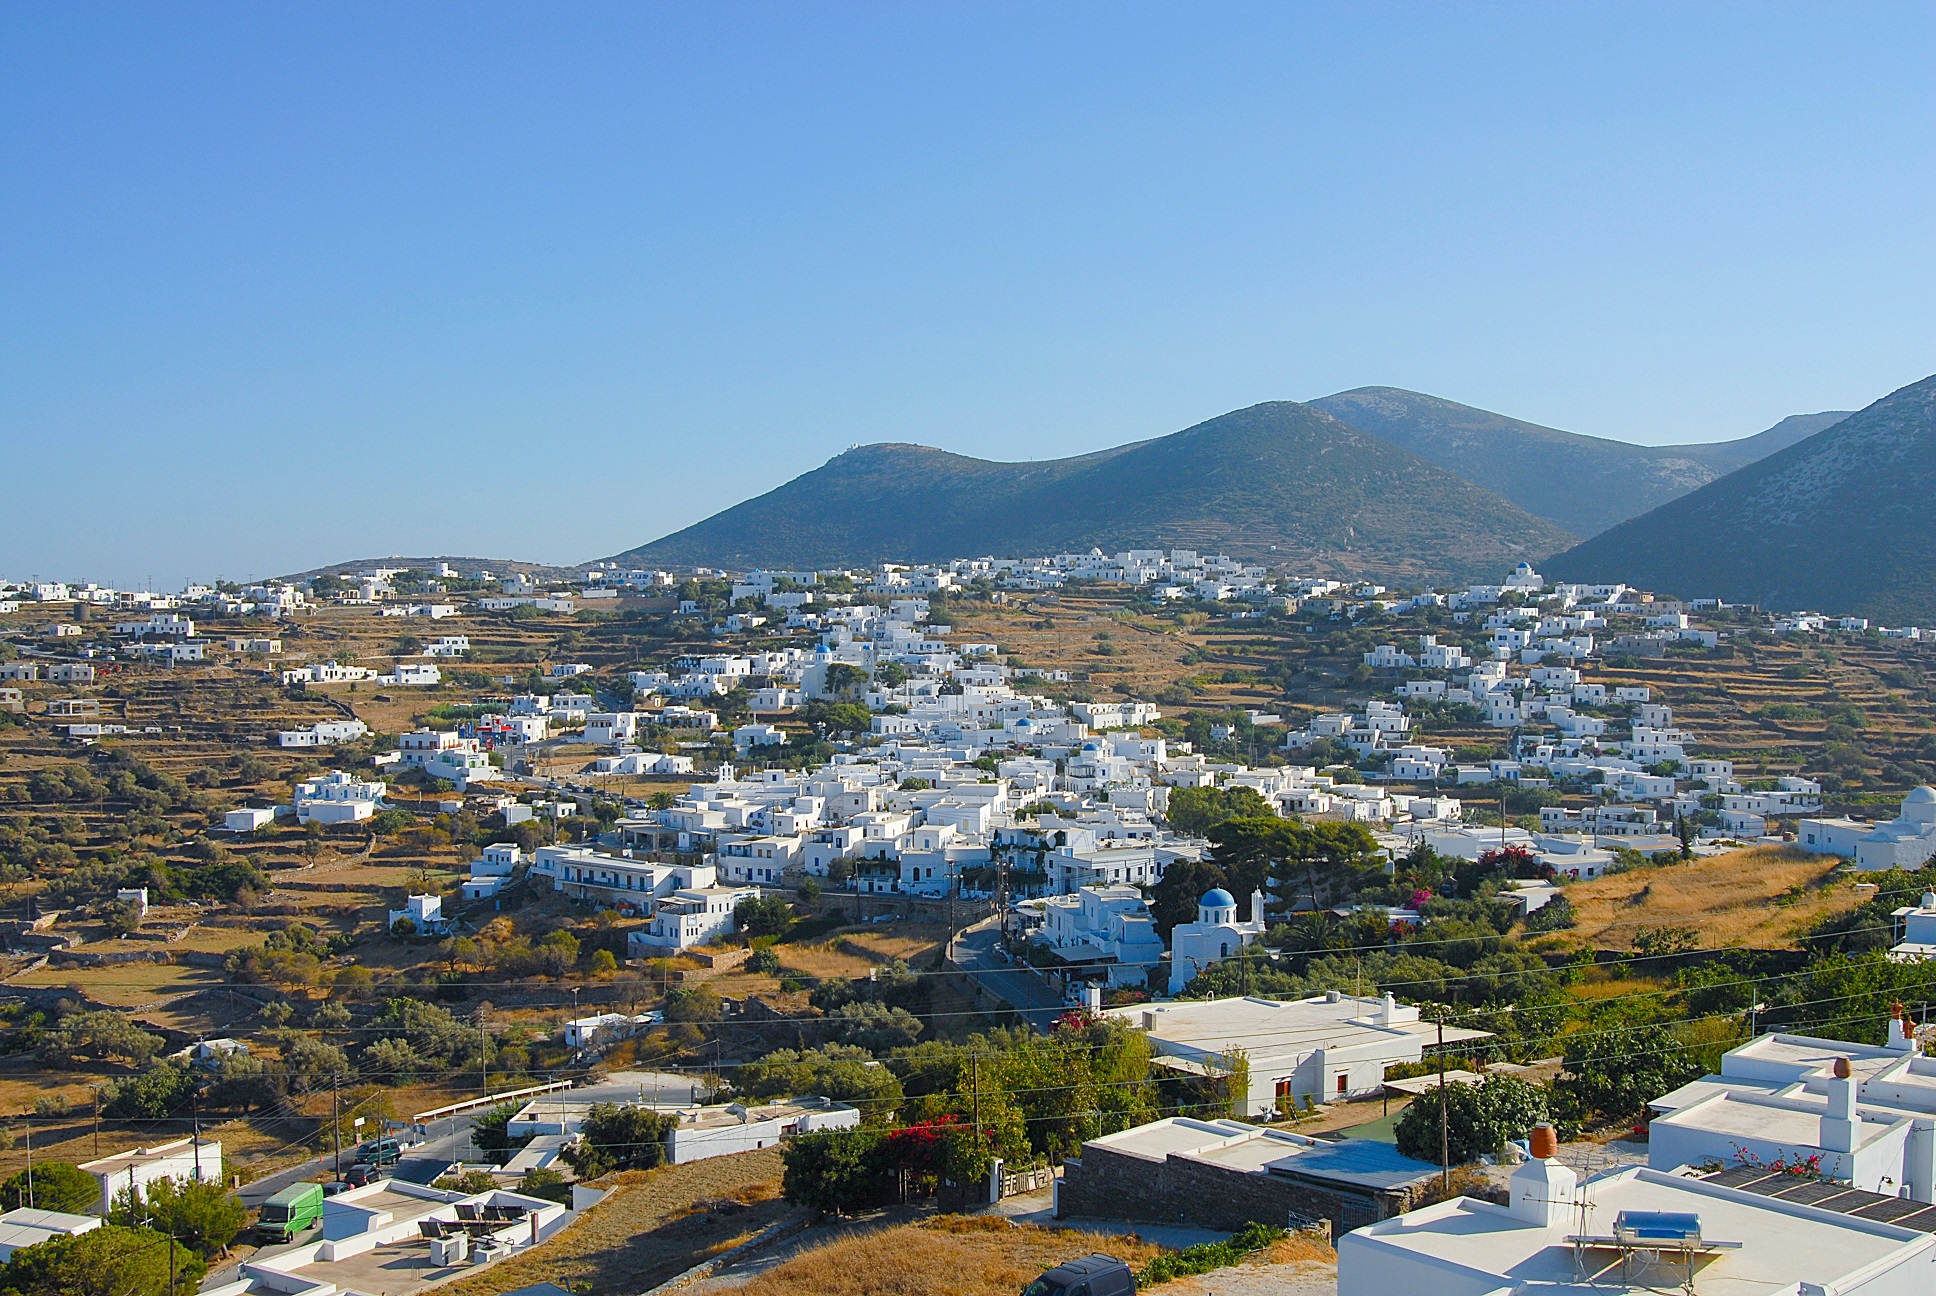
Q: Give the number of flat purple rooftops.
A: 0